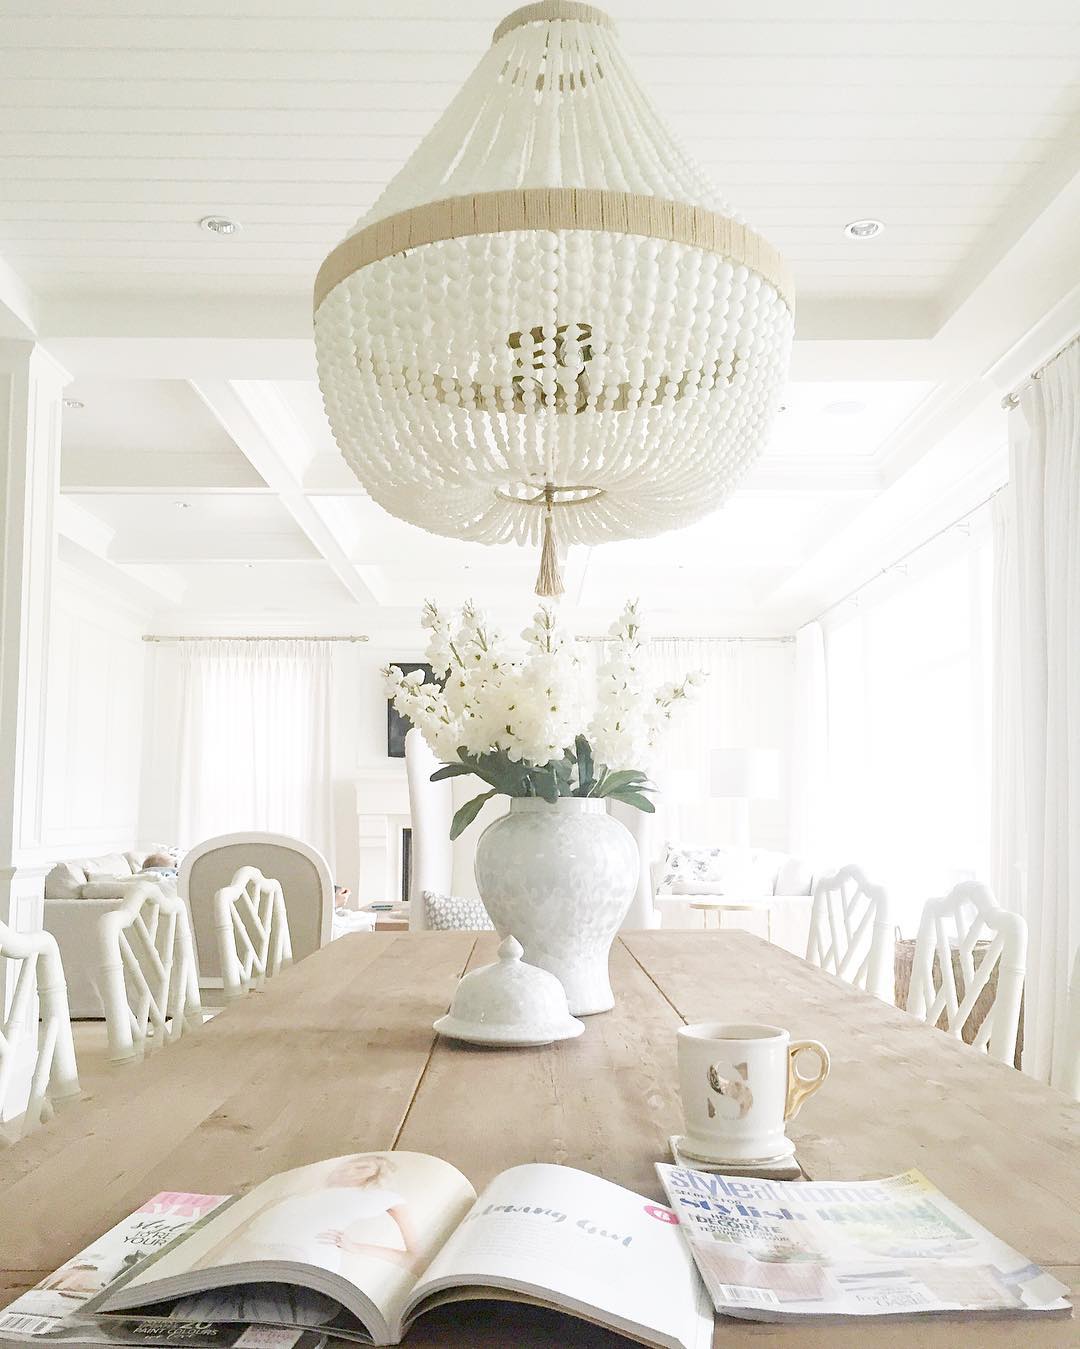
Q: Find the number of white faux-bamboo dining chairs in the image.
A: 5